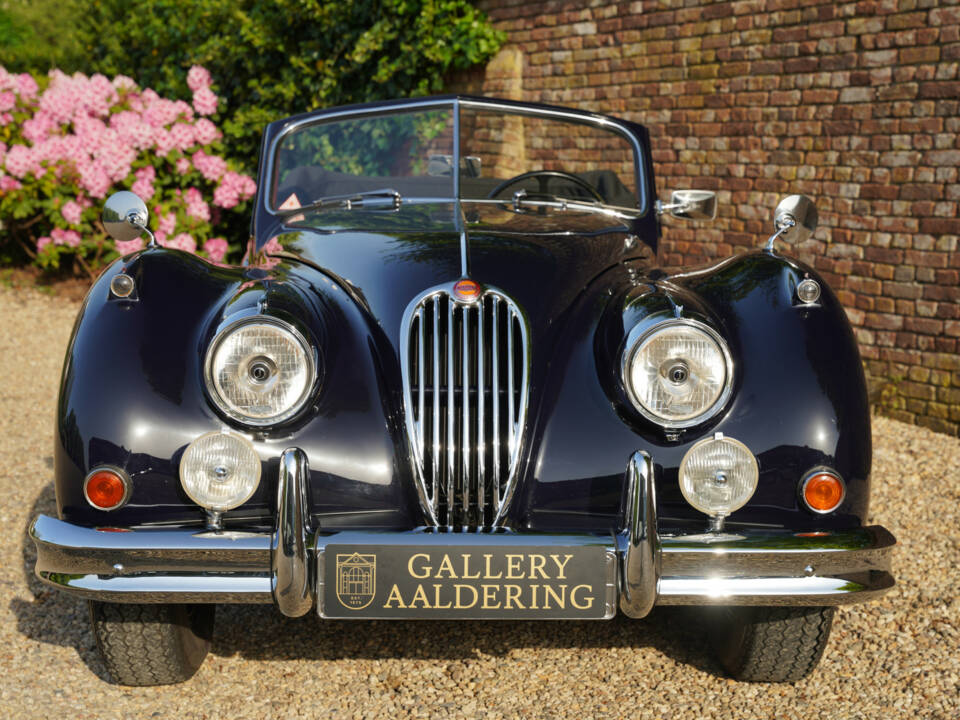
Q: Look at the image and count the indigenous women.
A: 0